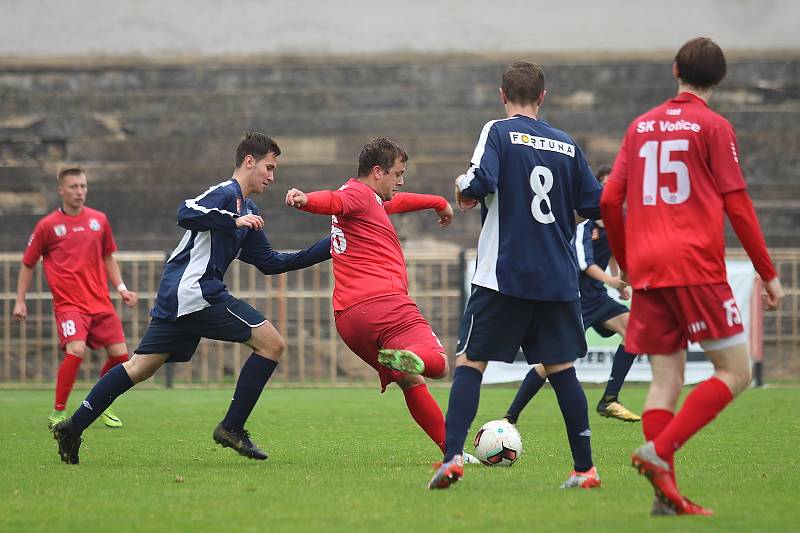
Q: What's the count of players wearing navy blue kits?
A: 3